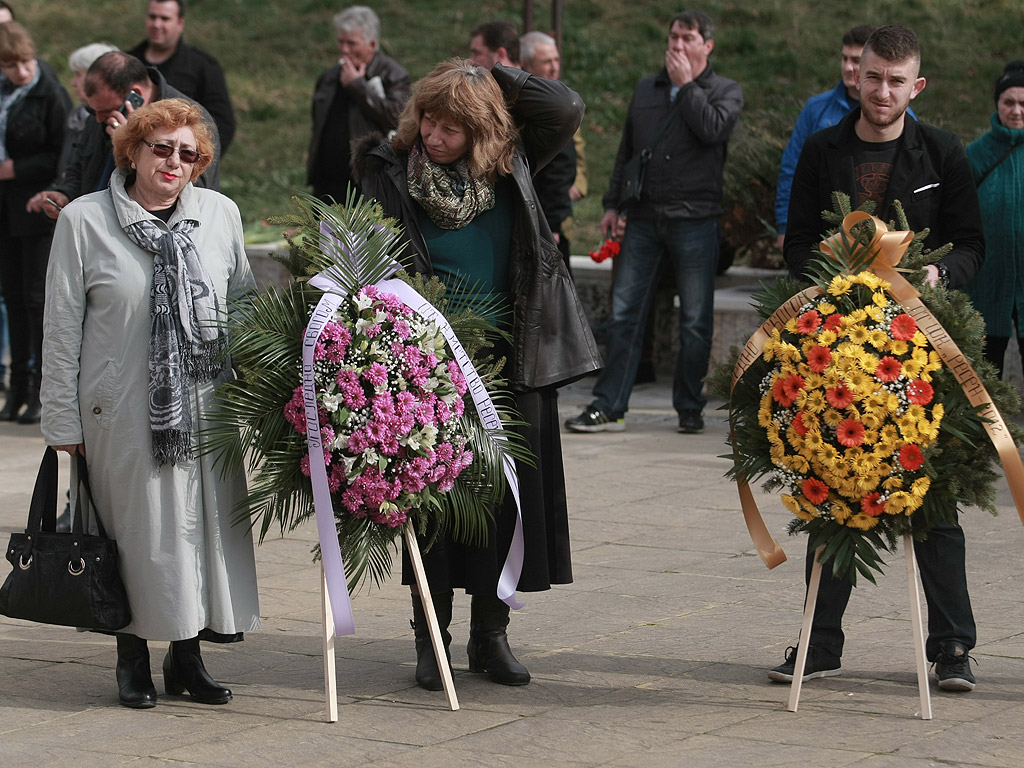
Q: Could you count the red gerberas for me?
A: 14